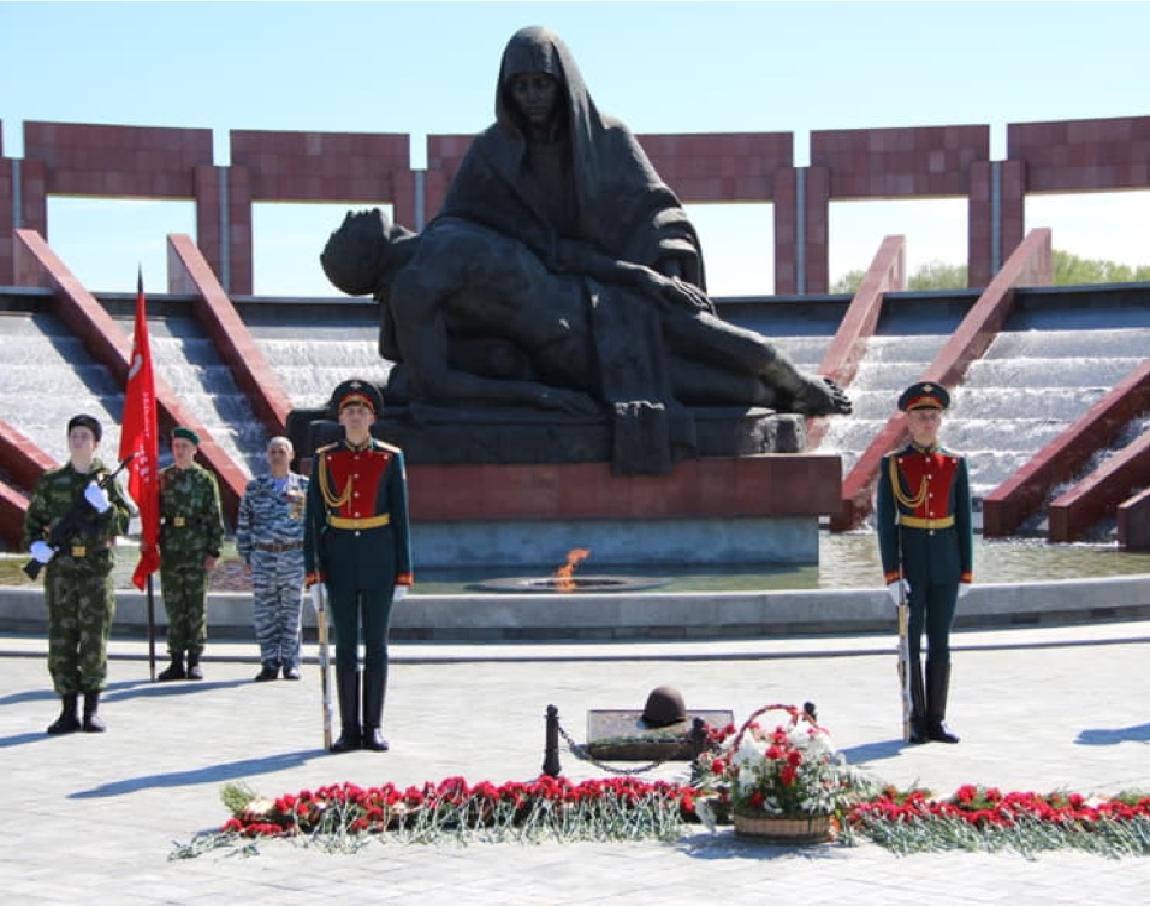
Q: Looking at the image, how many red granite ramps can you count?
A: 9